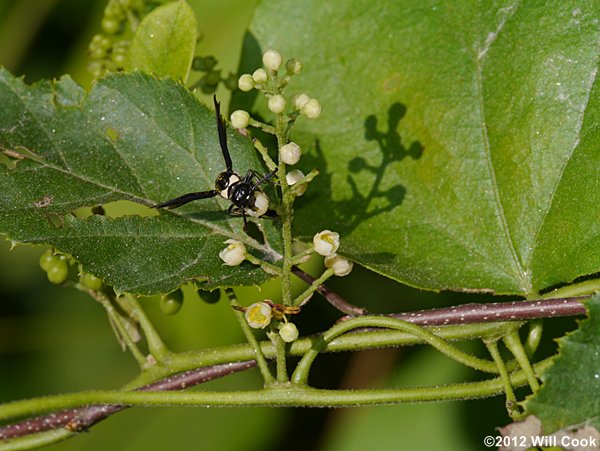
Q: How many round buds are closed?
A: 11